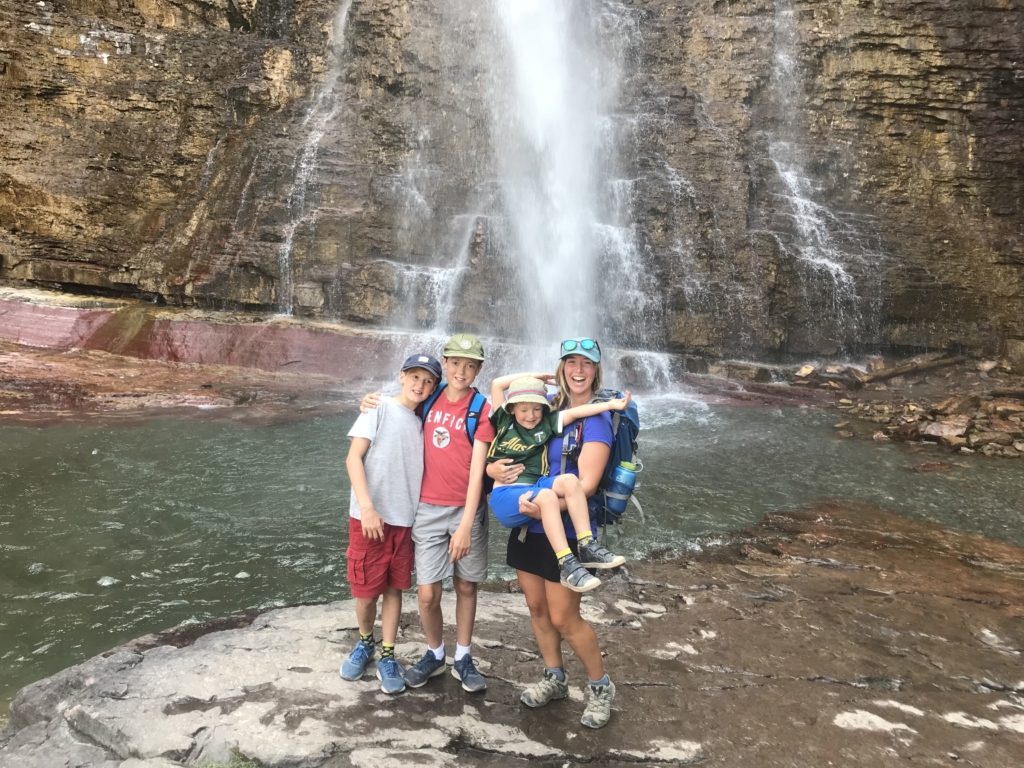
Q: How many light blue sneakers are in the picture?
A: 2